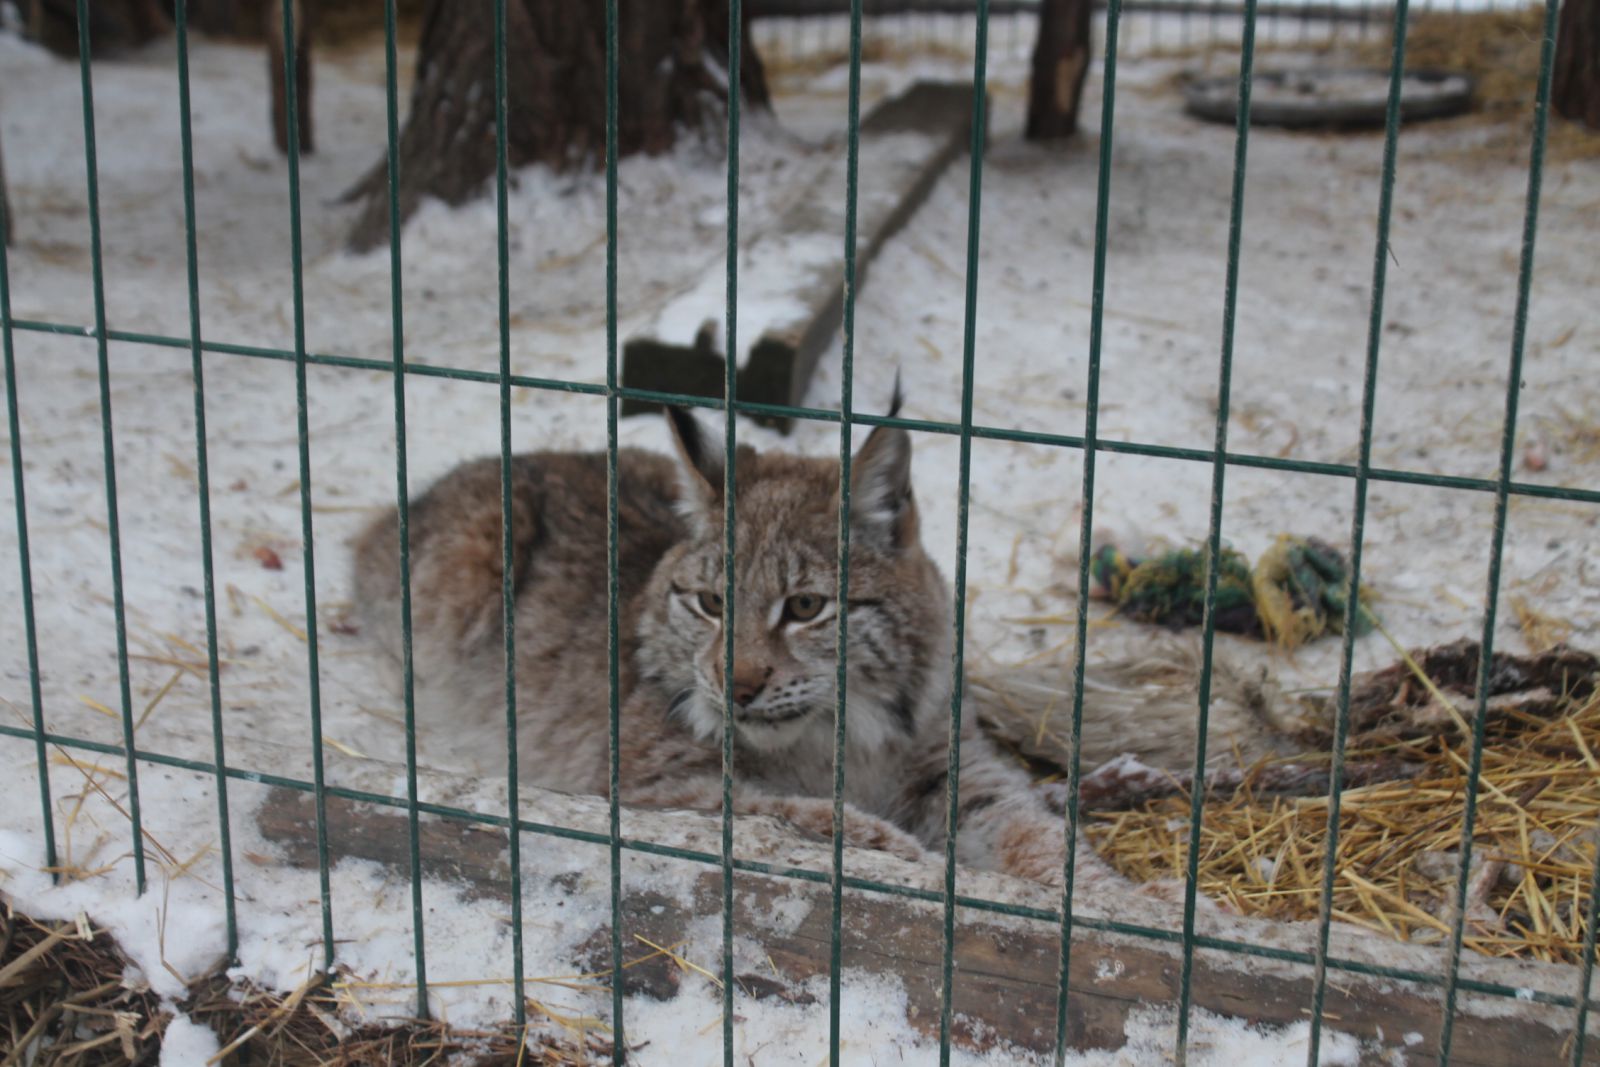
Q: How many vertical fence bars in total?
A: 15